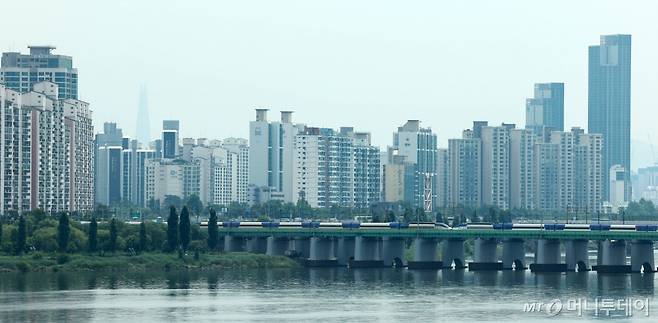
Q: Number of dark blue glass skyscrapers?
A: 2